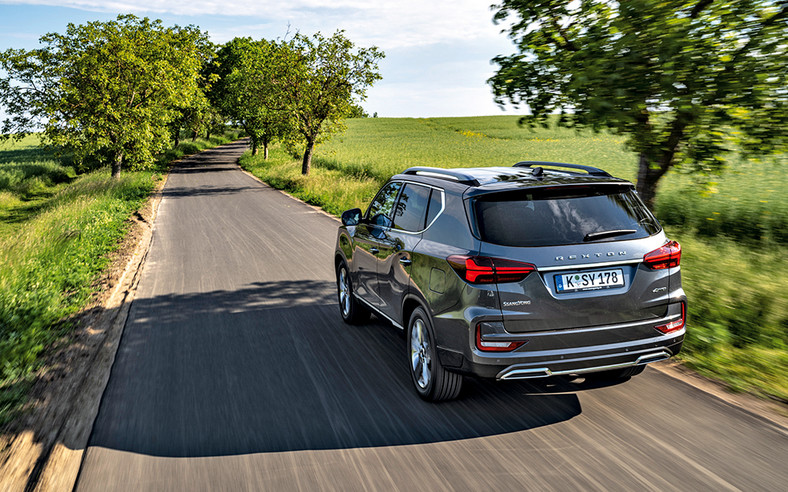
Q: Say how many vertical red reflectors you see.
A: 2